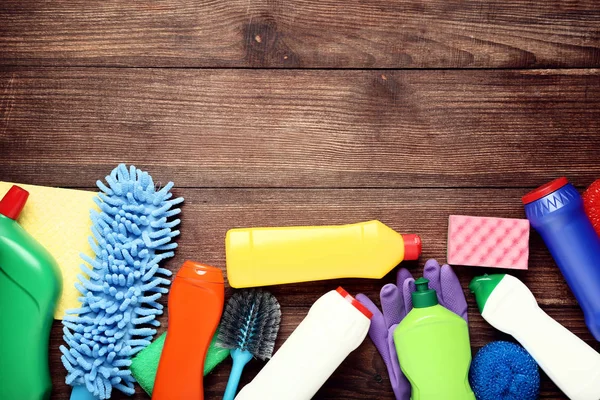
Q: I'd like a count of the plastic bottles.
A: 7